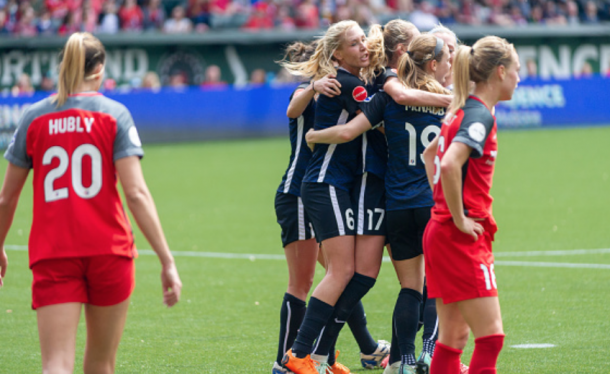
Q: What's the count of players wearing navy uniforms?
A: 5